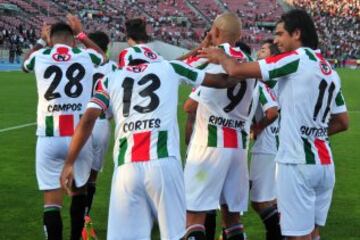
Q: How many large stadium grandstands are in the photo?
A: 1